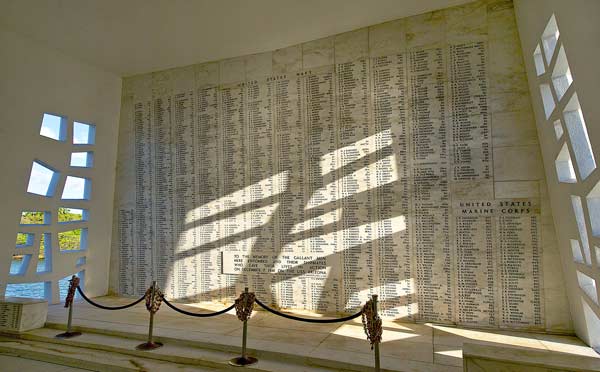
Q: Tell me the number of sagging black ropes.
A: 3